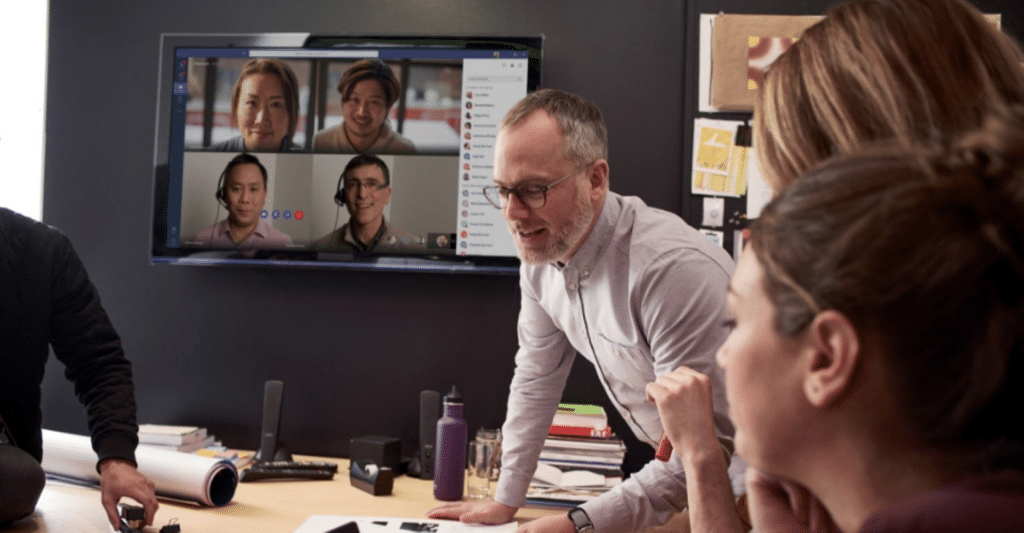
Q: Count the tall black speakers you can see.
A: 2